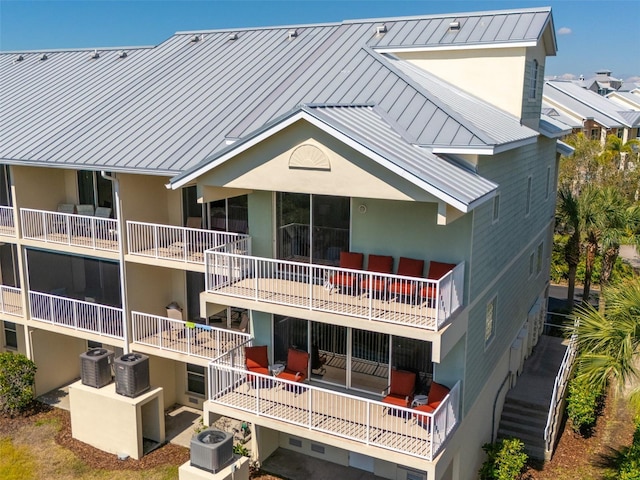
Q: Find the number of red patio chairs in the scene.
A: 8